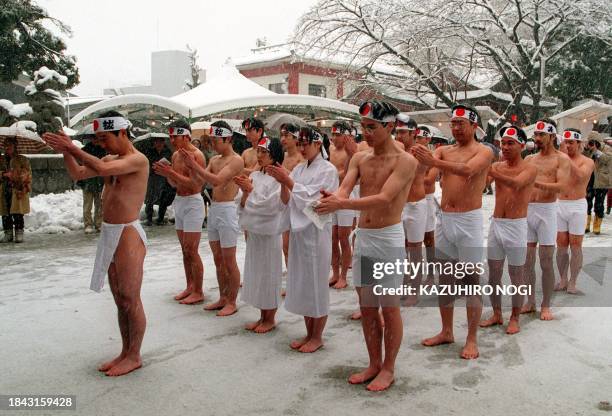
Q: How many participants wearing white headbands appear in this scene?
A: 15